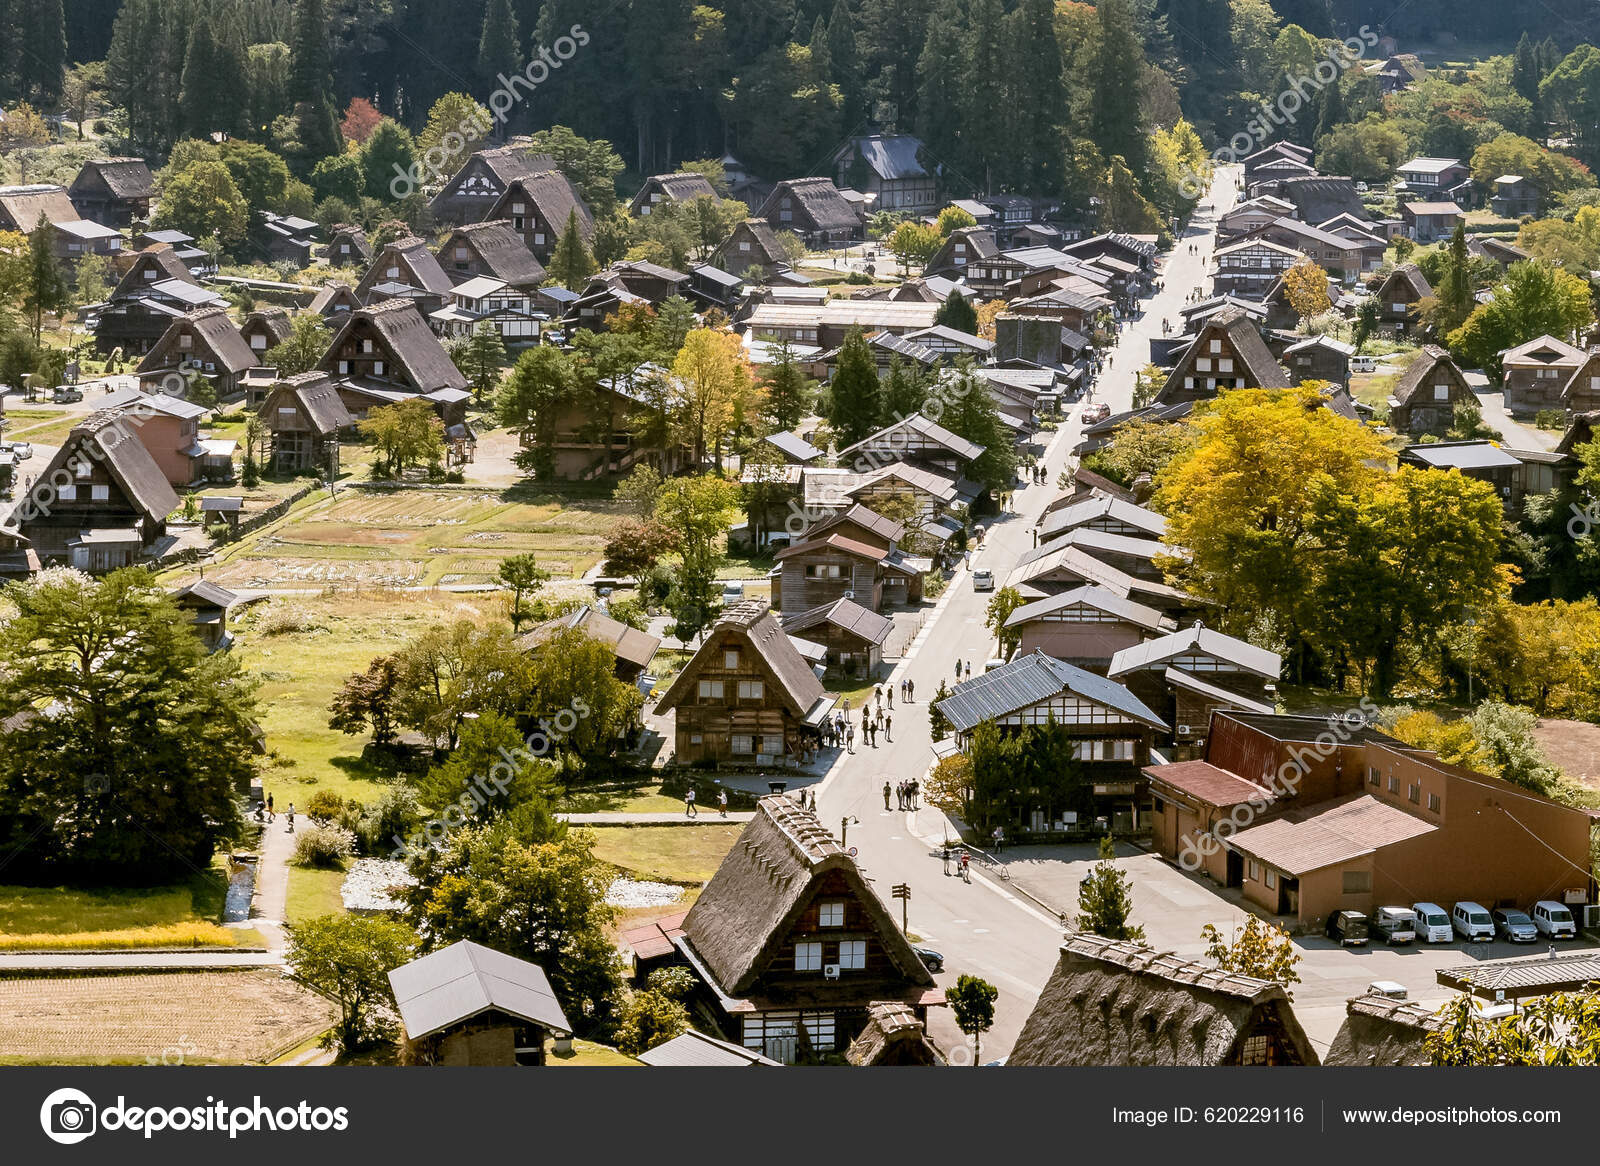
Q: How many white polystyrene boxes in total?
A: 0